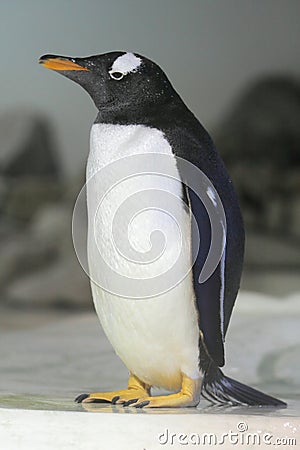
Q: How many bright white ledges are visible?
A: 1